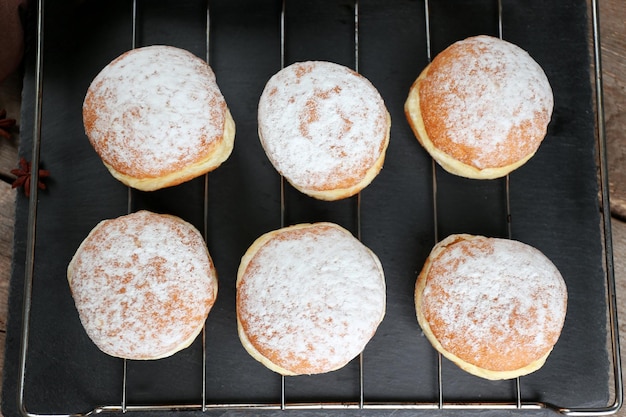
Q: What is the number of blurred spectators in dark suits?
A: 0